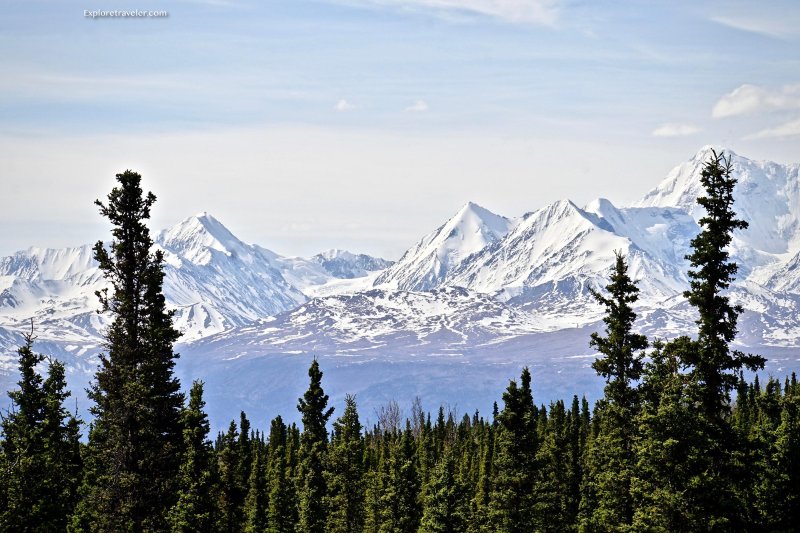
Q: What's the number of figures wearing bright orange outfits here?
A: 0